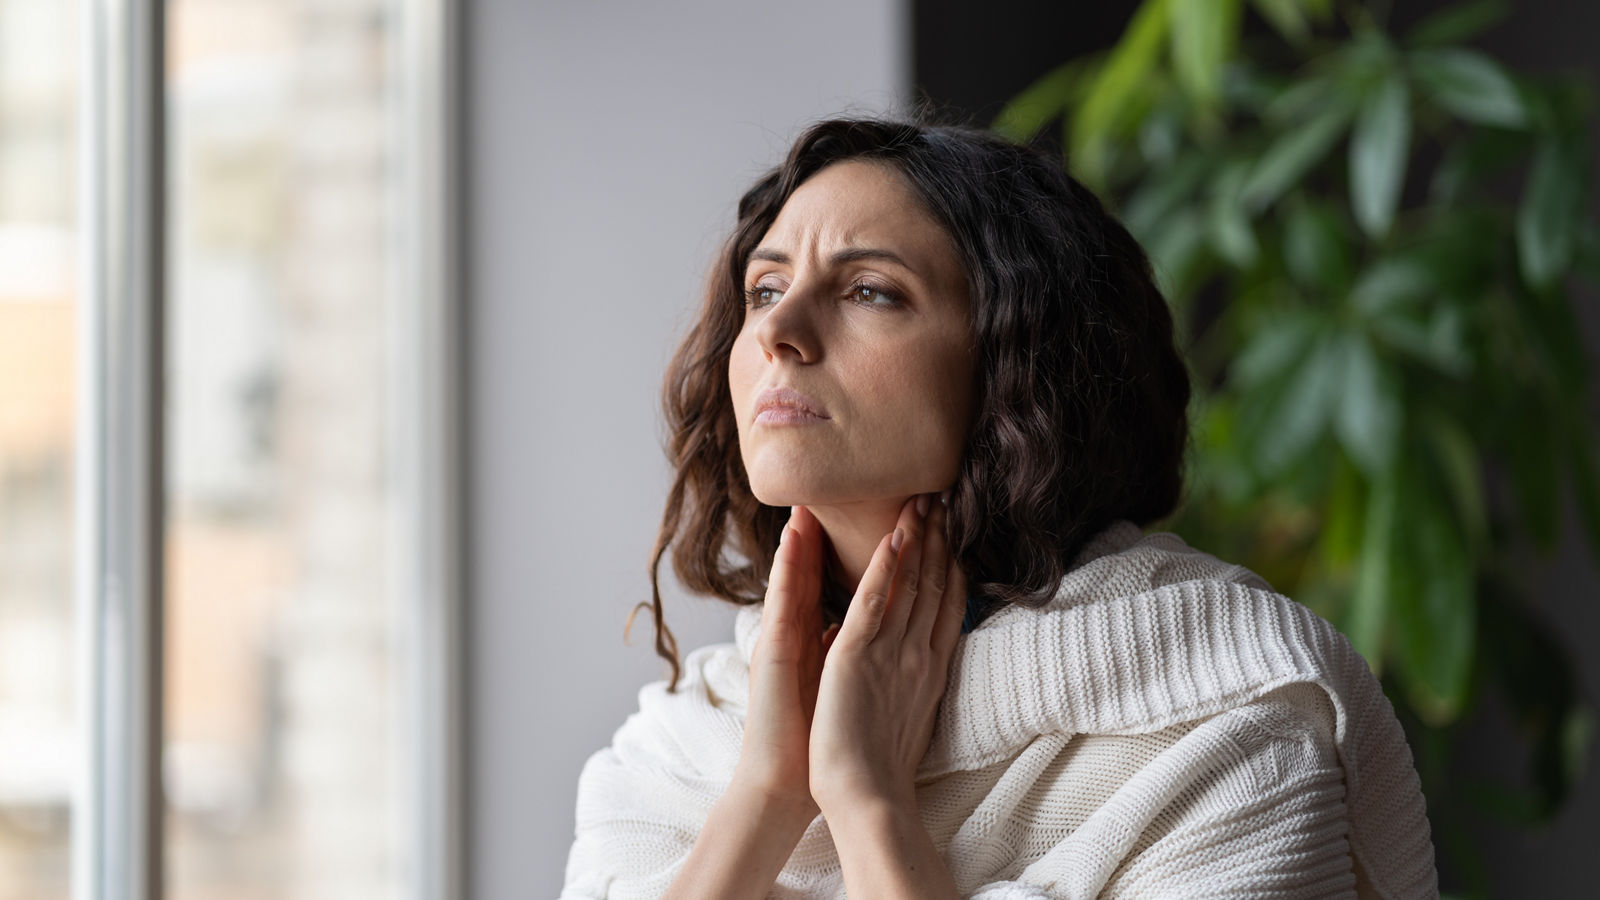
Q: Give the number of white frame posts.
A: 2